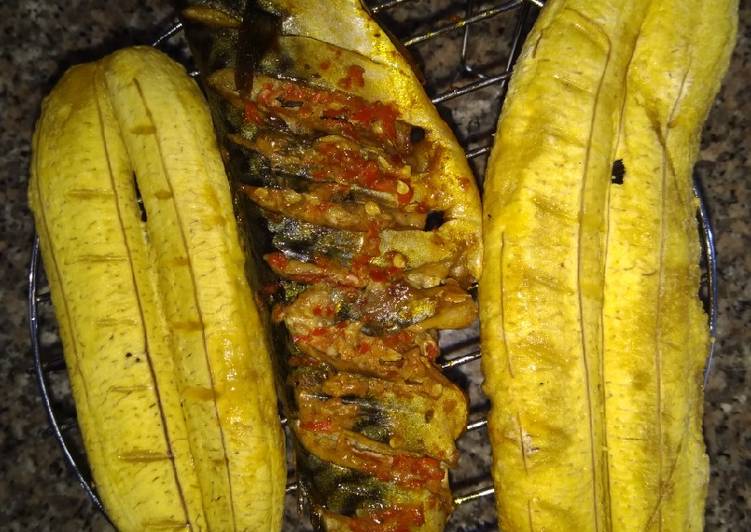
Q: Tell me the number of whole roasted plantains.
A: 2